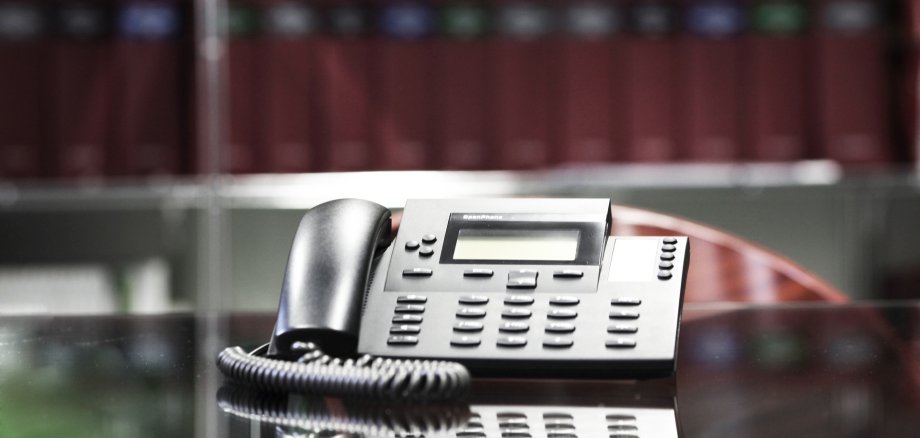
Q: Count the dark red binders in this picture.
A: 14